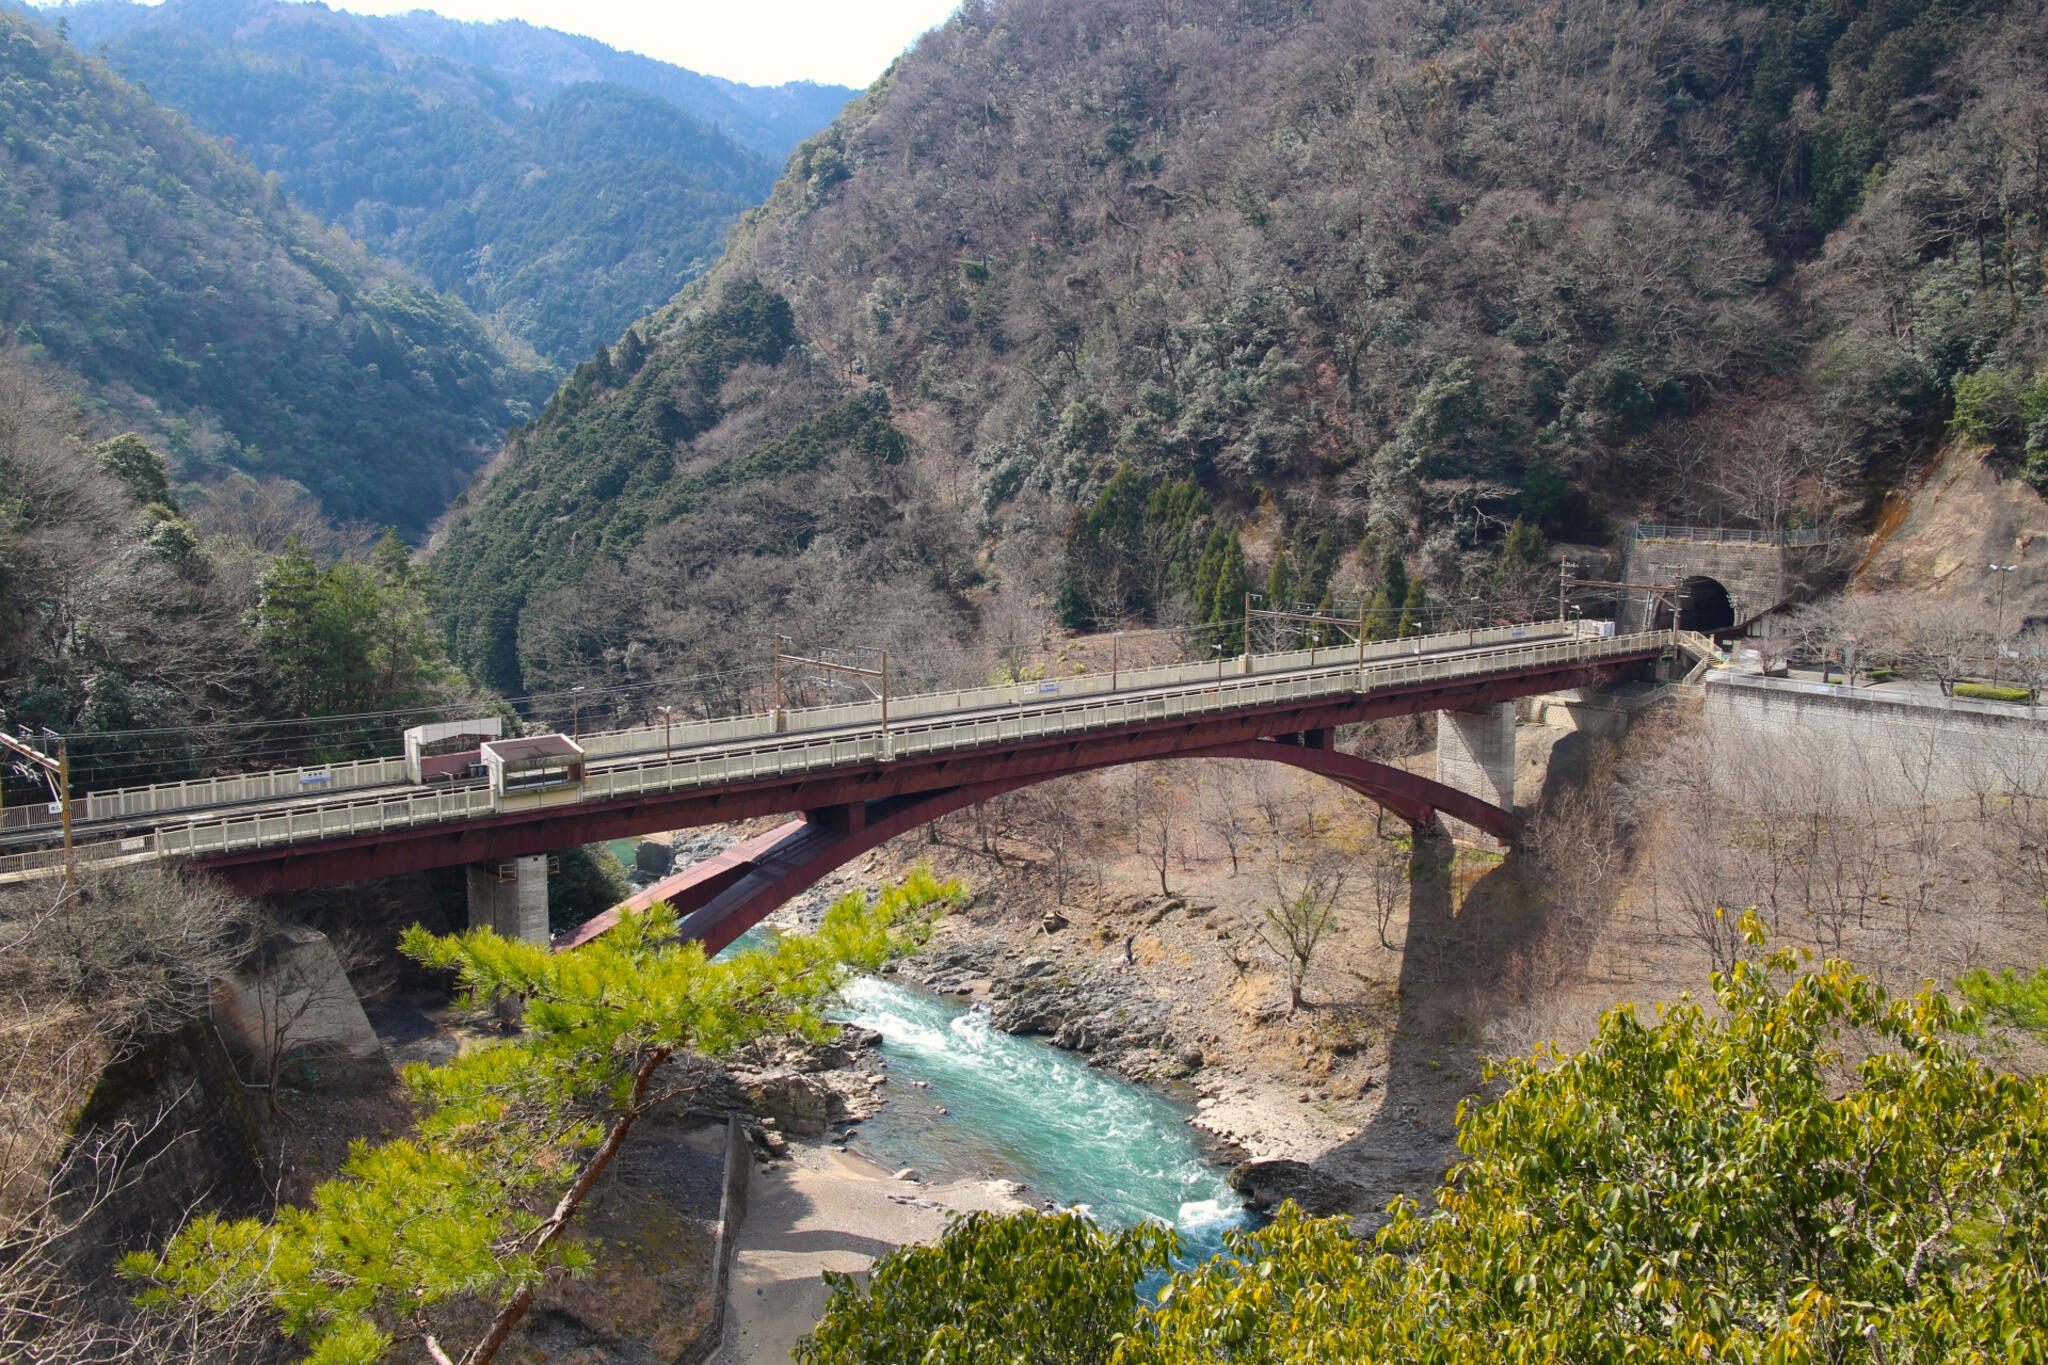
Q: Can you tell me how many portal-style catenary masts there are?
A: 4